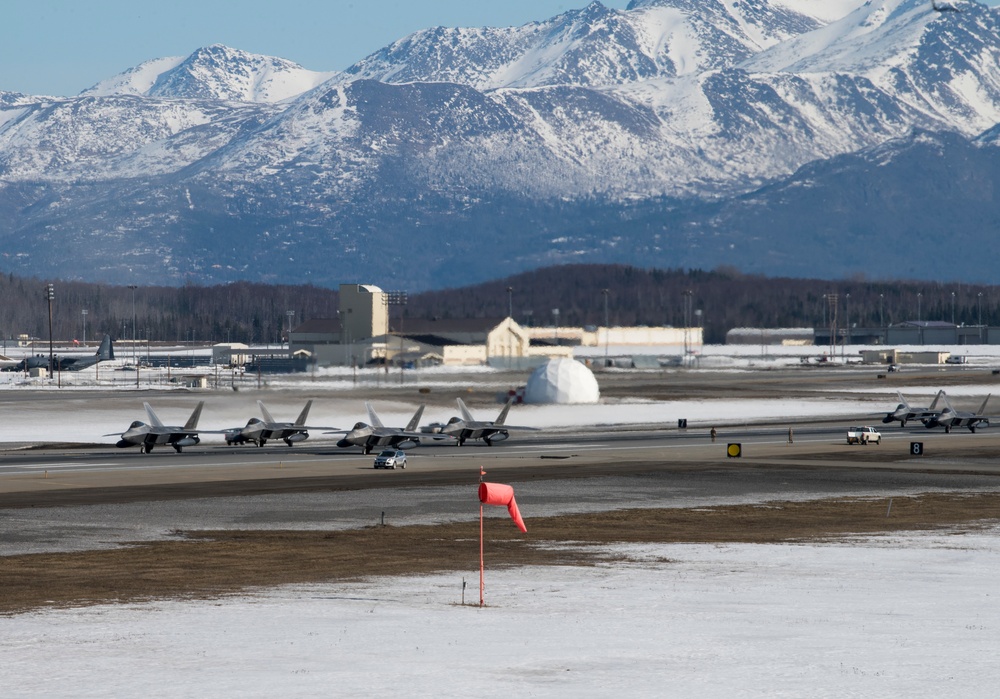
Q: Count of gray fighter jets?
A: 6